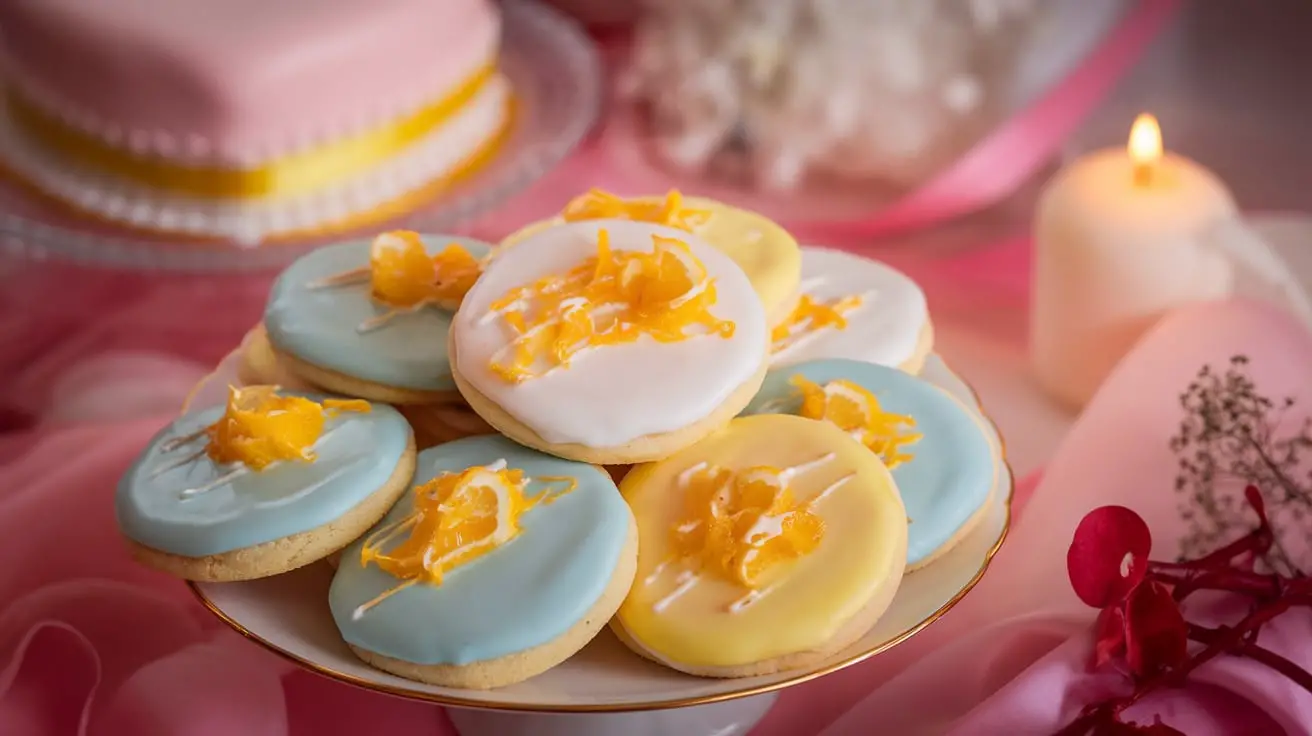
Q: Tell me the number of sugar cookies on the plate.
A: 8